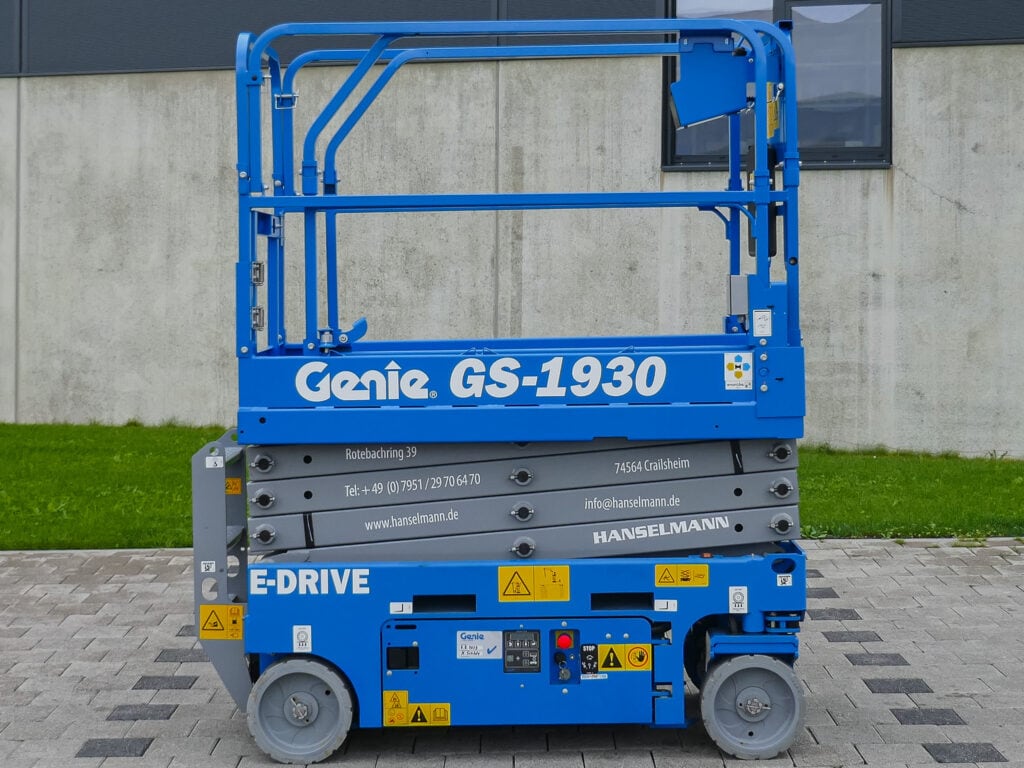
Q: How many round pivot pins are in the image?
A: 9